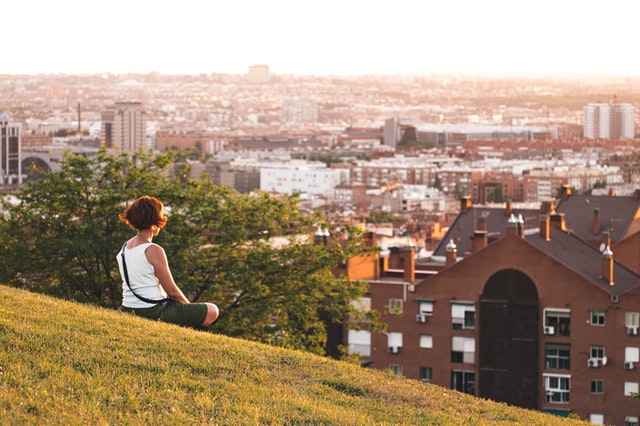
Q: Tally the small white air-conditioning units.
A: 6